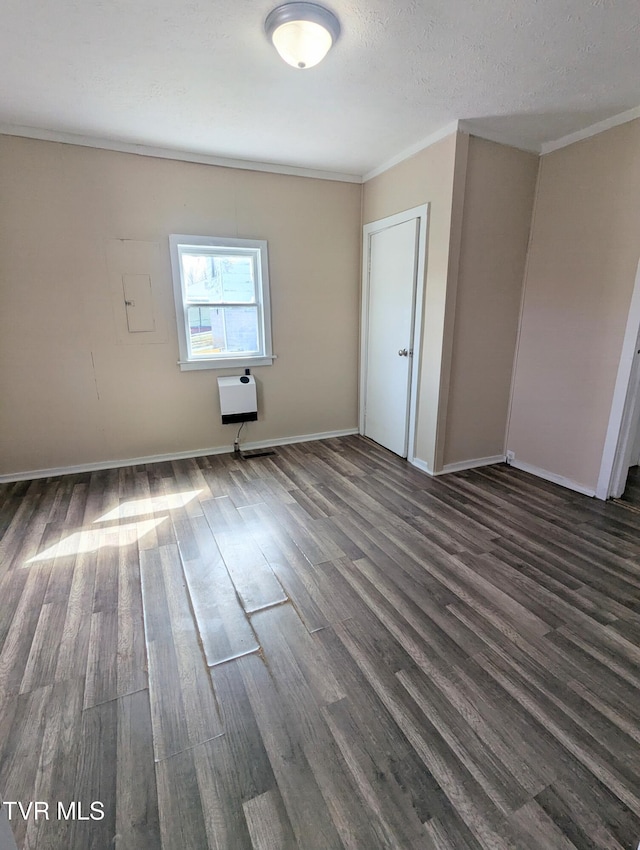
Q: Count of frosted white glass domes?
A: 1